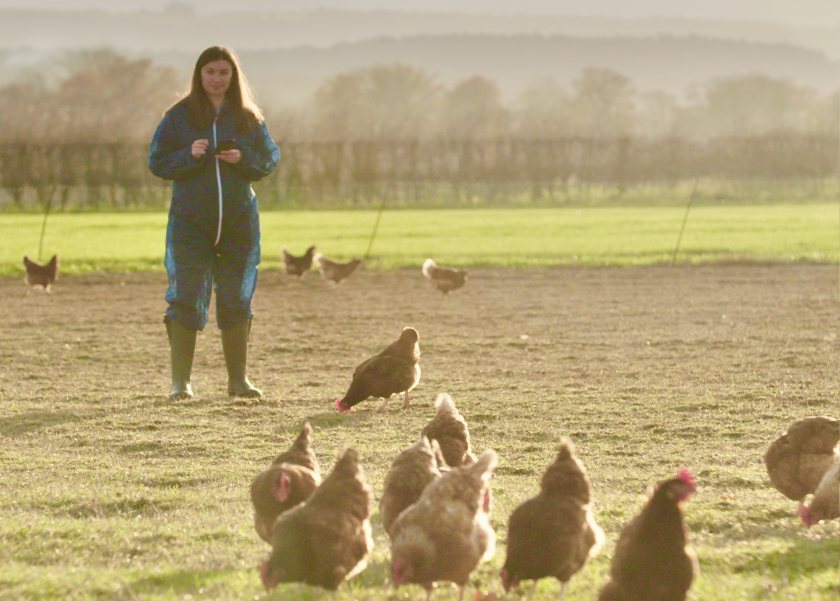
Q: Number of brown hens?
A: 14